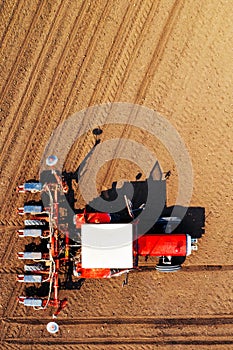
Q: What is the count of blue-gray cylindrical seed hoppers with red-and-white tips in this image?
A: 6